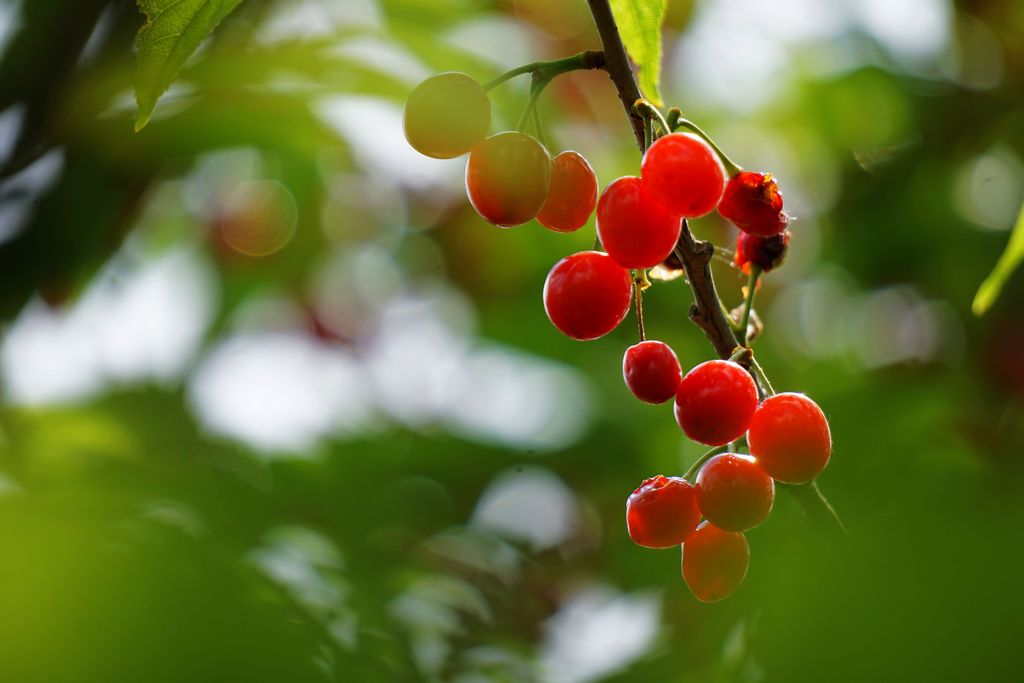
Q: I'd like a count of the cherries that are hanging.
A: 14